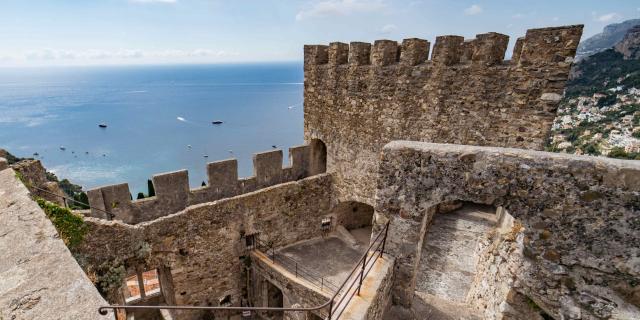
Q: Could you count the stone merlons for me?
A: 13